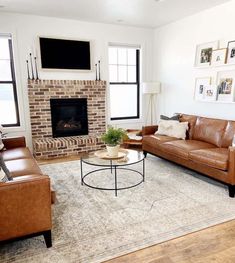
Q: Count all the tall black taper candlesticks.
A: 5